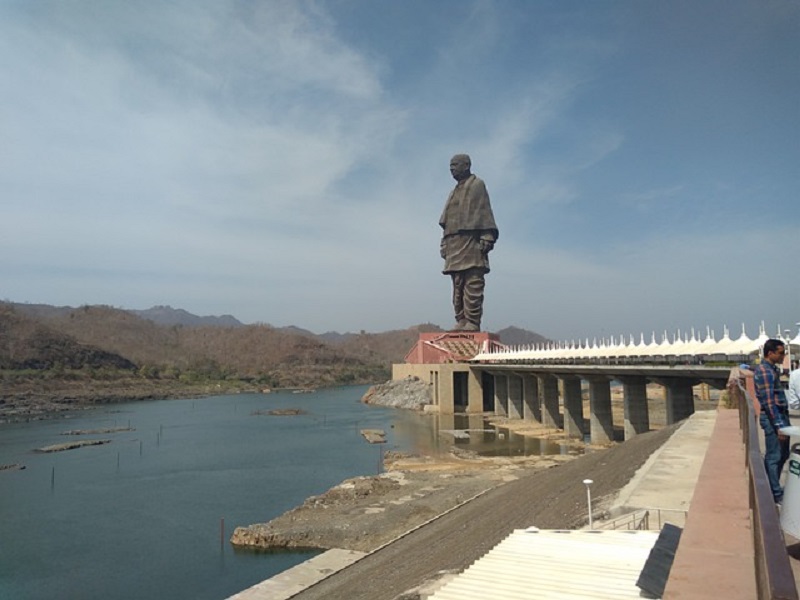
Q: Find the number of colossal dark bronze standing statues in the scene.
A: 1